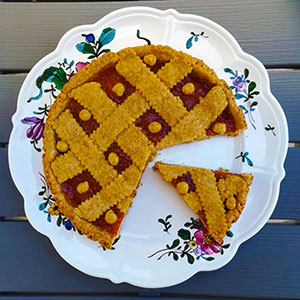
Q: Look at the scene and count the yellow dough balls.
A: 12